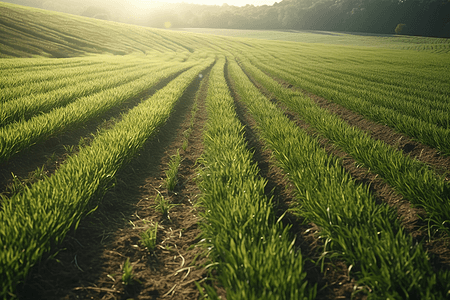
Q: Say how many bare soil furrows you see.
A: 5